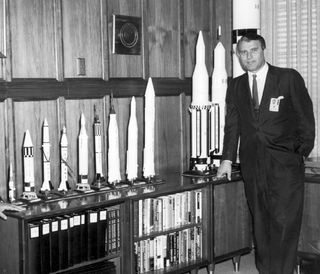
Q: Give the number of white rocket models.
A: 12